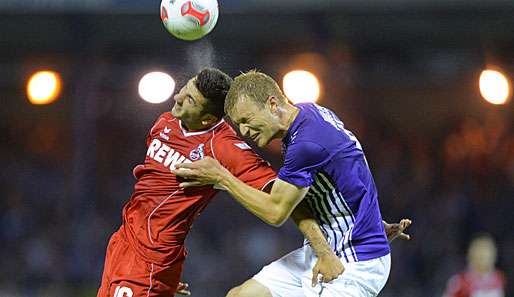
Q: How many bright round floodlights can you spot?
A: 4